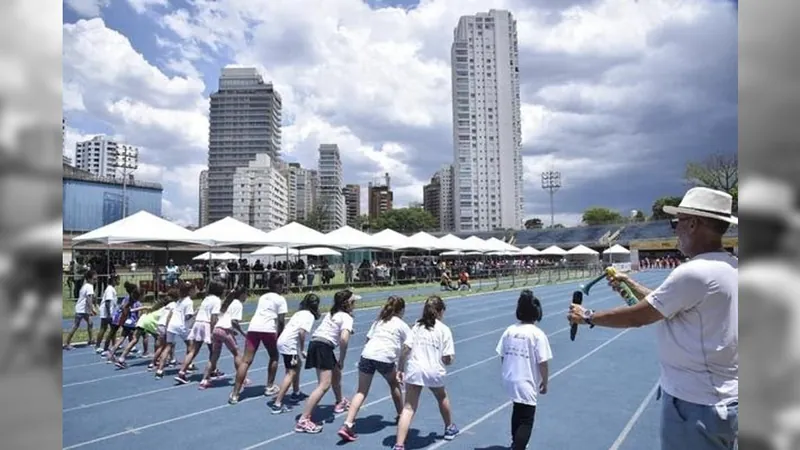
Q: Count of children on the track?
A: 15